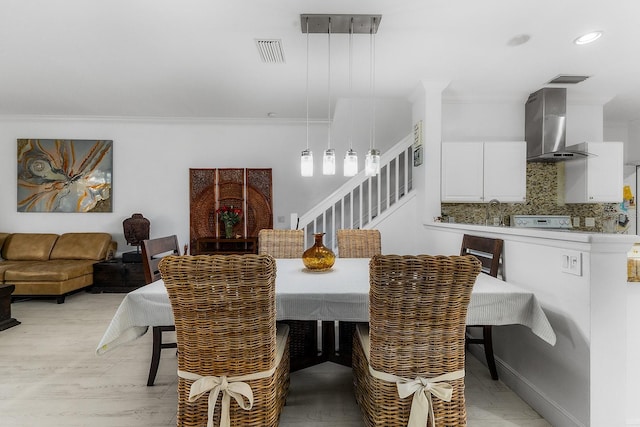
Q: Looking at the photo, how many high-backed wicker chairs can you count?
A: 4